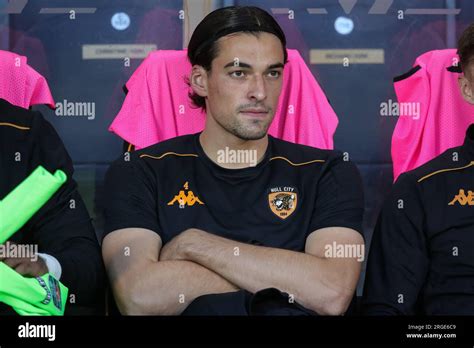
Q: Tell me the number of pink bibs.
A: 3